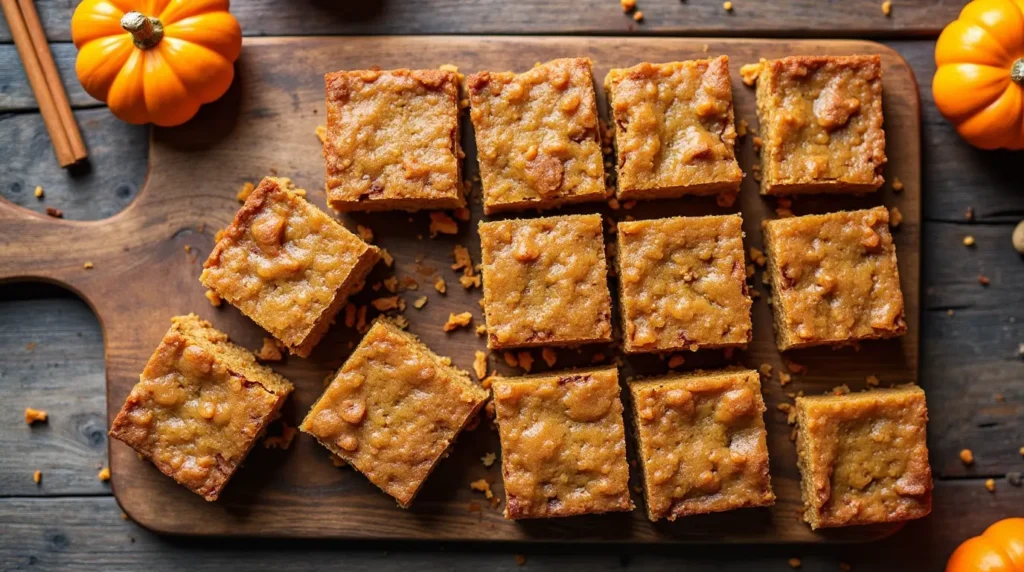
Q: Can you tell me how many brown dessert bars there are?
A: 13